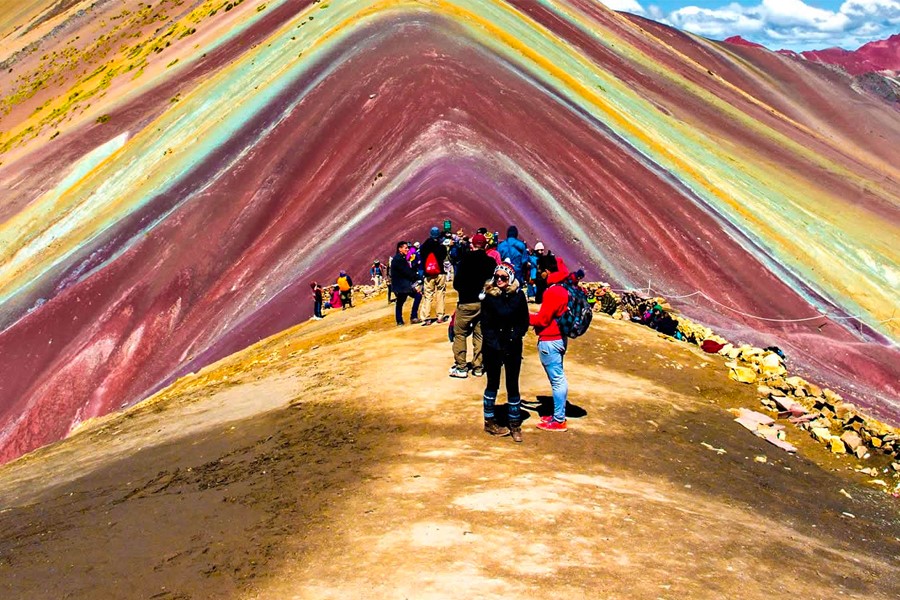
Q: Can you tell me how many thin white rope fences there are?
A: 1